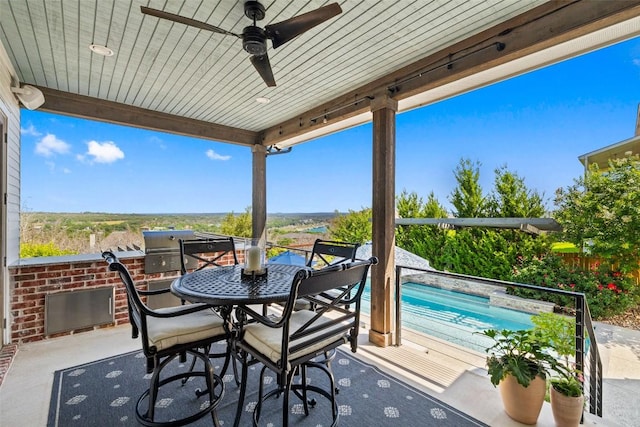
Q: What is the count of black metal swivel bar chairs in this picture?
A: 4